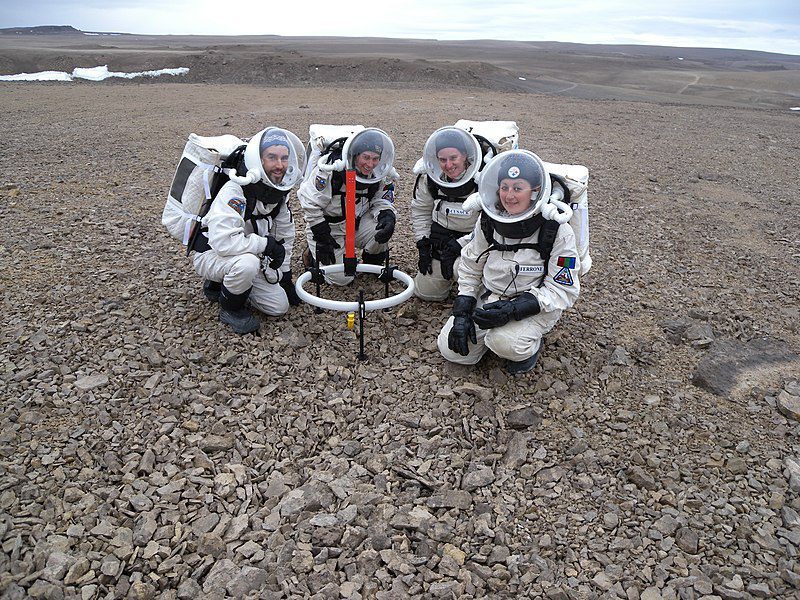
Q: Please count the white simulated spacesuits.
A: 4